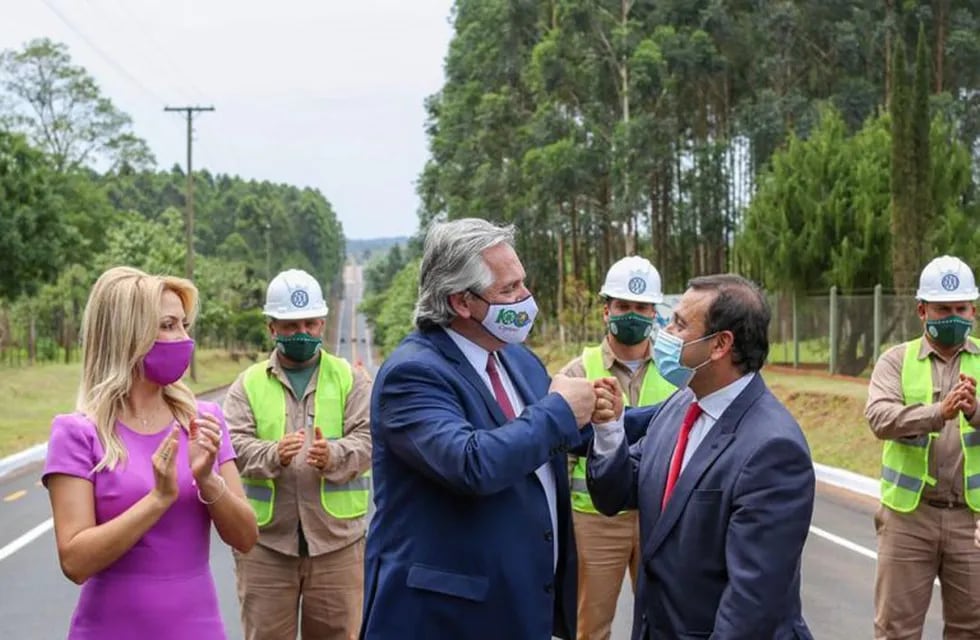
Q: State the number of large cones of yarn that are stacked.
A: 0